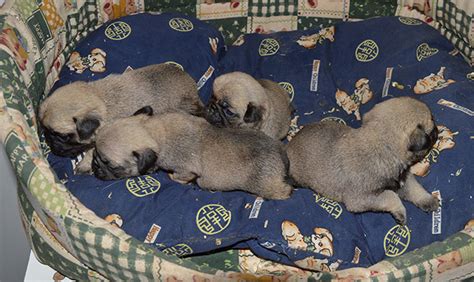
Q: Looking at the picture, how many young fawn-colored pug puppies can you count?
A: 4